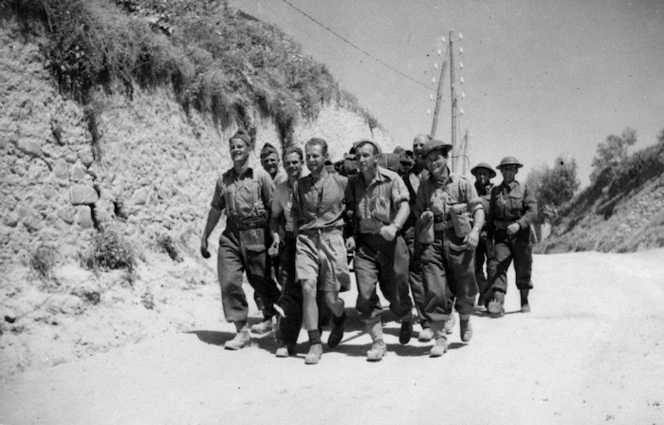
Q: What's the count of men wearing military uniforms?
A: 9